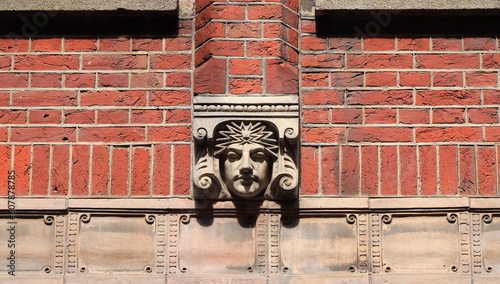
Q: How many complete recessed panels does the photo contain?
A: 4